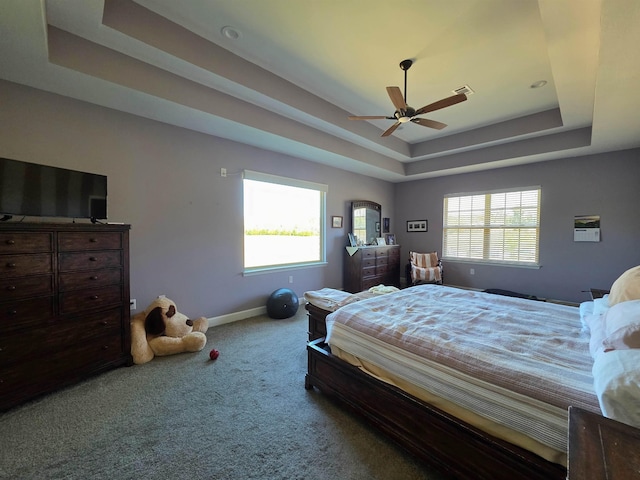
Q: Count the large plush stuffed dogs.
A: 1